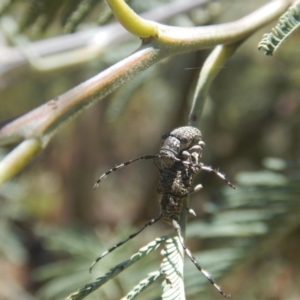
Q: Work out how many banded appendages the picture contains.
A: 4